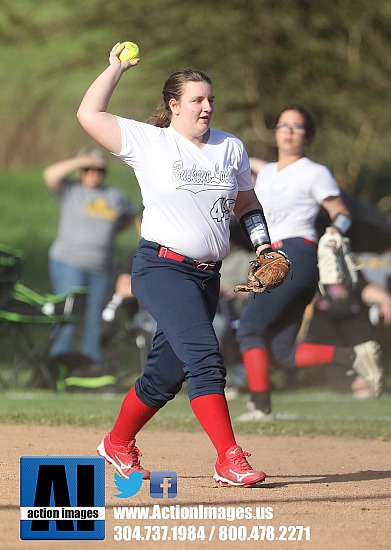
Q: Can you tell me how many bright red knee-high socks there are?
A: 4